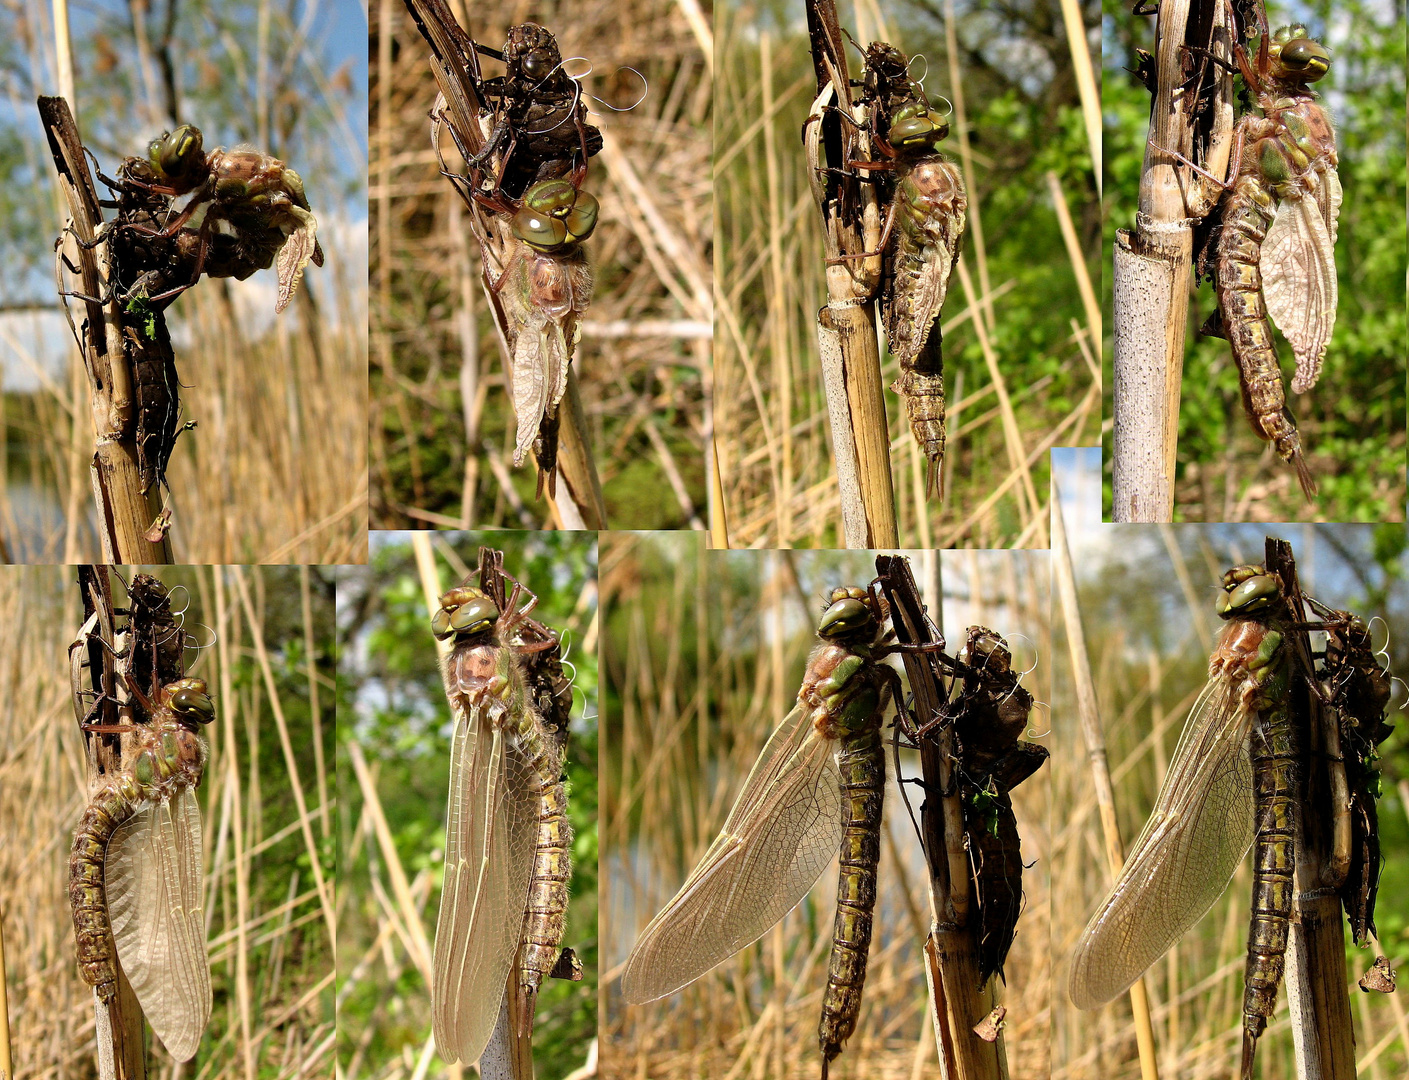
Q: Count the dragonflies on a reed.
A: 8